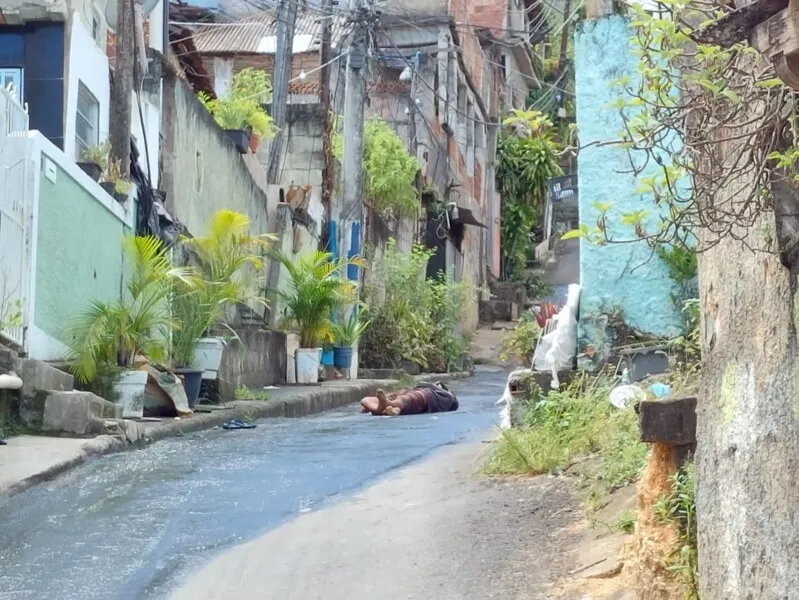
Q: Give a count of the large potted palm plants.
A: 3